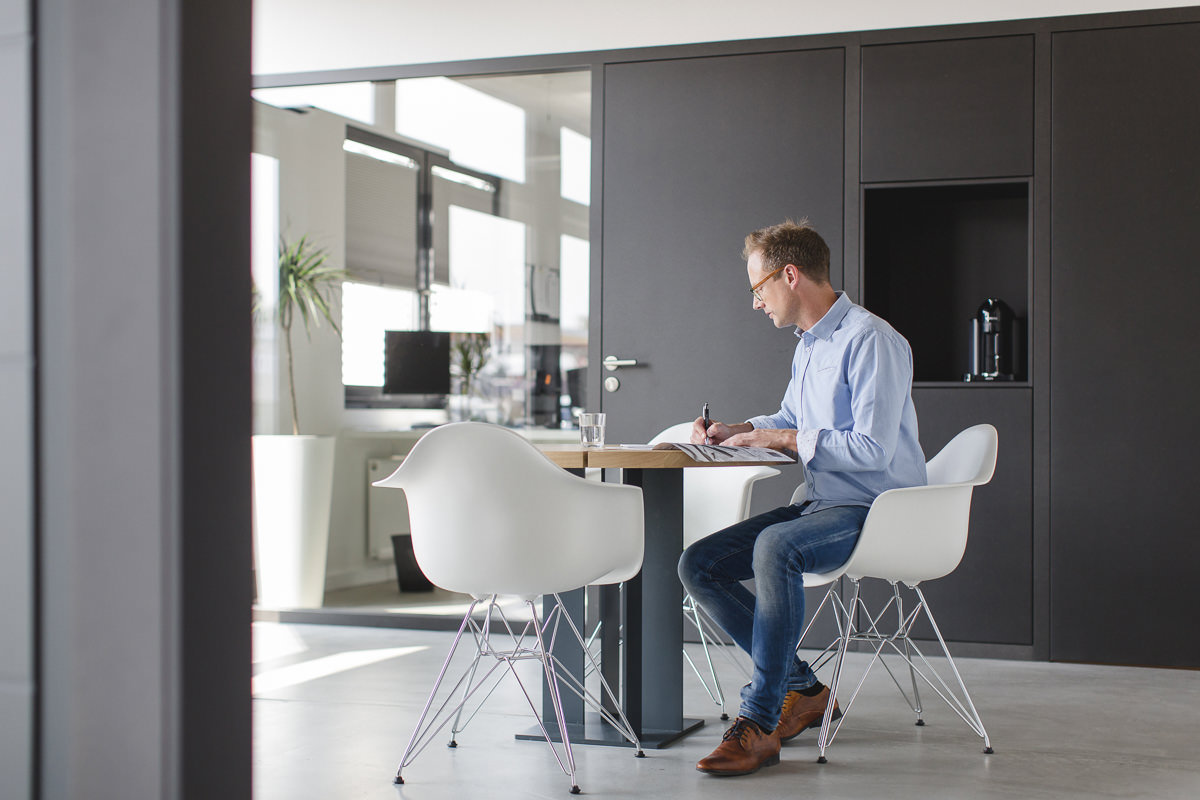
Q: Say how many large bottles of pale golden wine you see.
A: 0